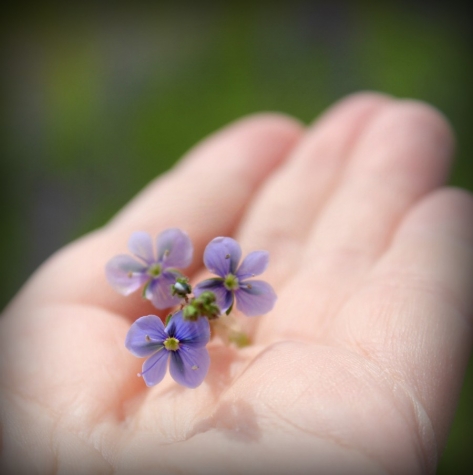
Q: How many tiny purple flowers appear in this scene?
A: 3